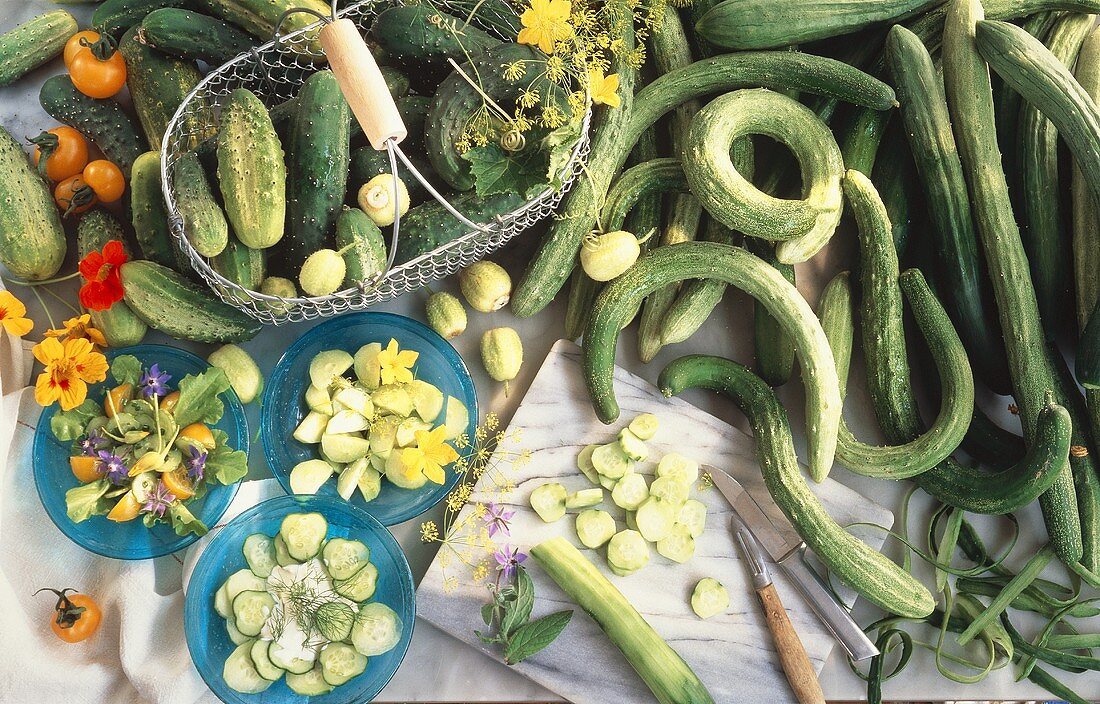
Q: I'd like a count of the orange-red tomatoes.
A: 6